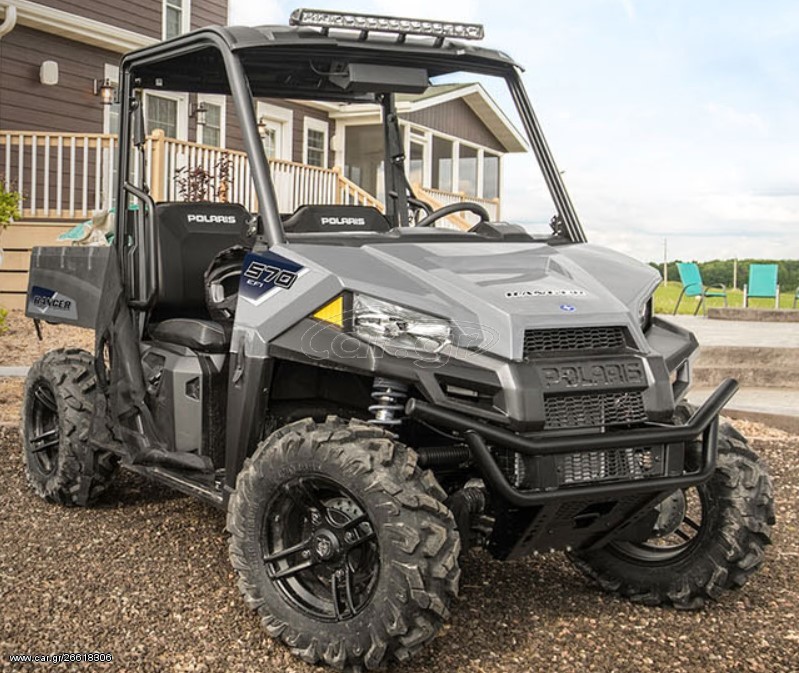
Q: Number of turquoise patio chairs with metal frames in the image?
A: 2